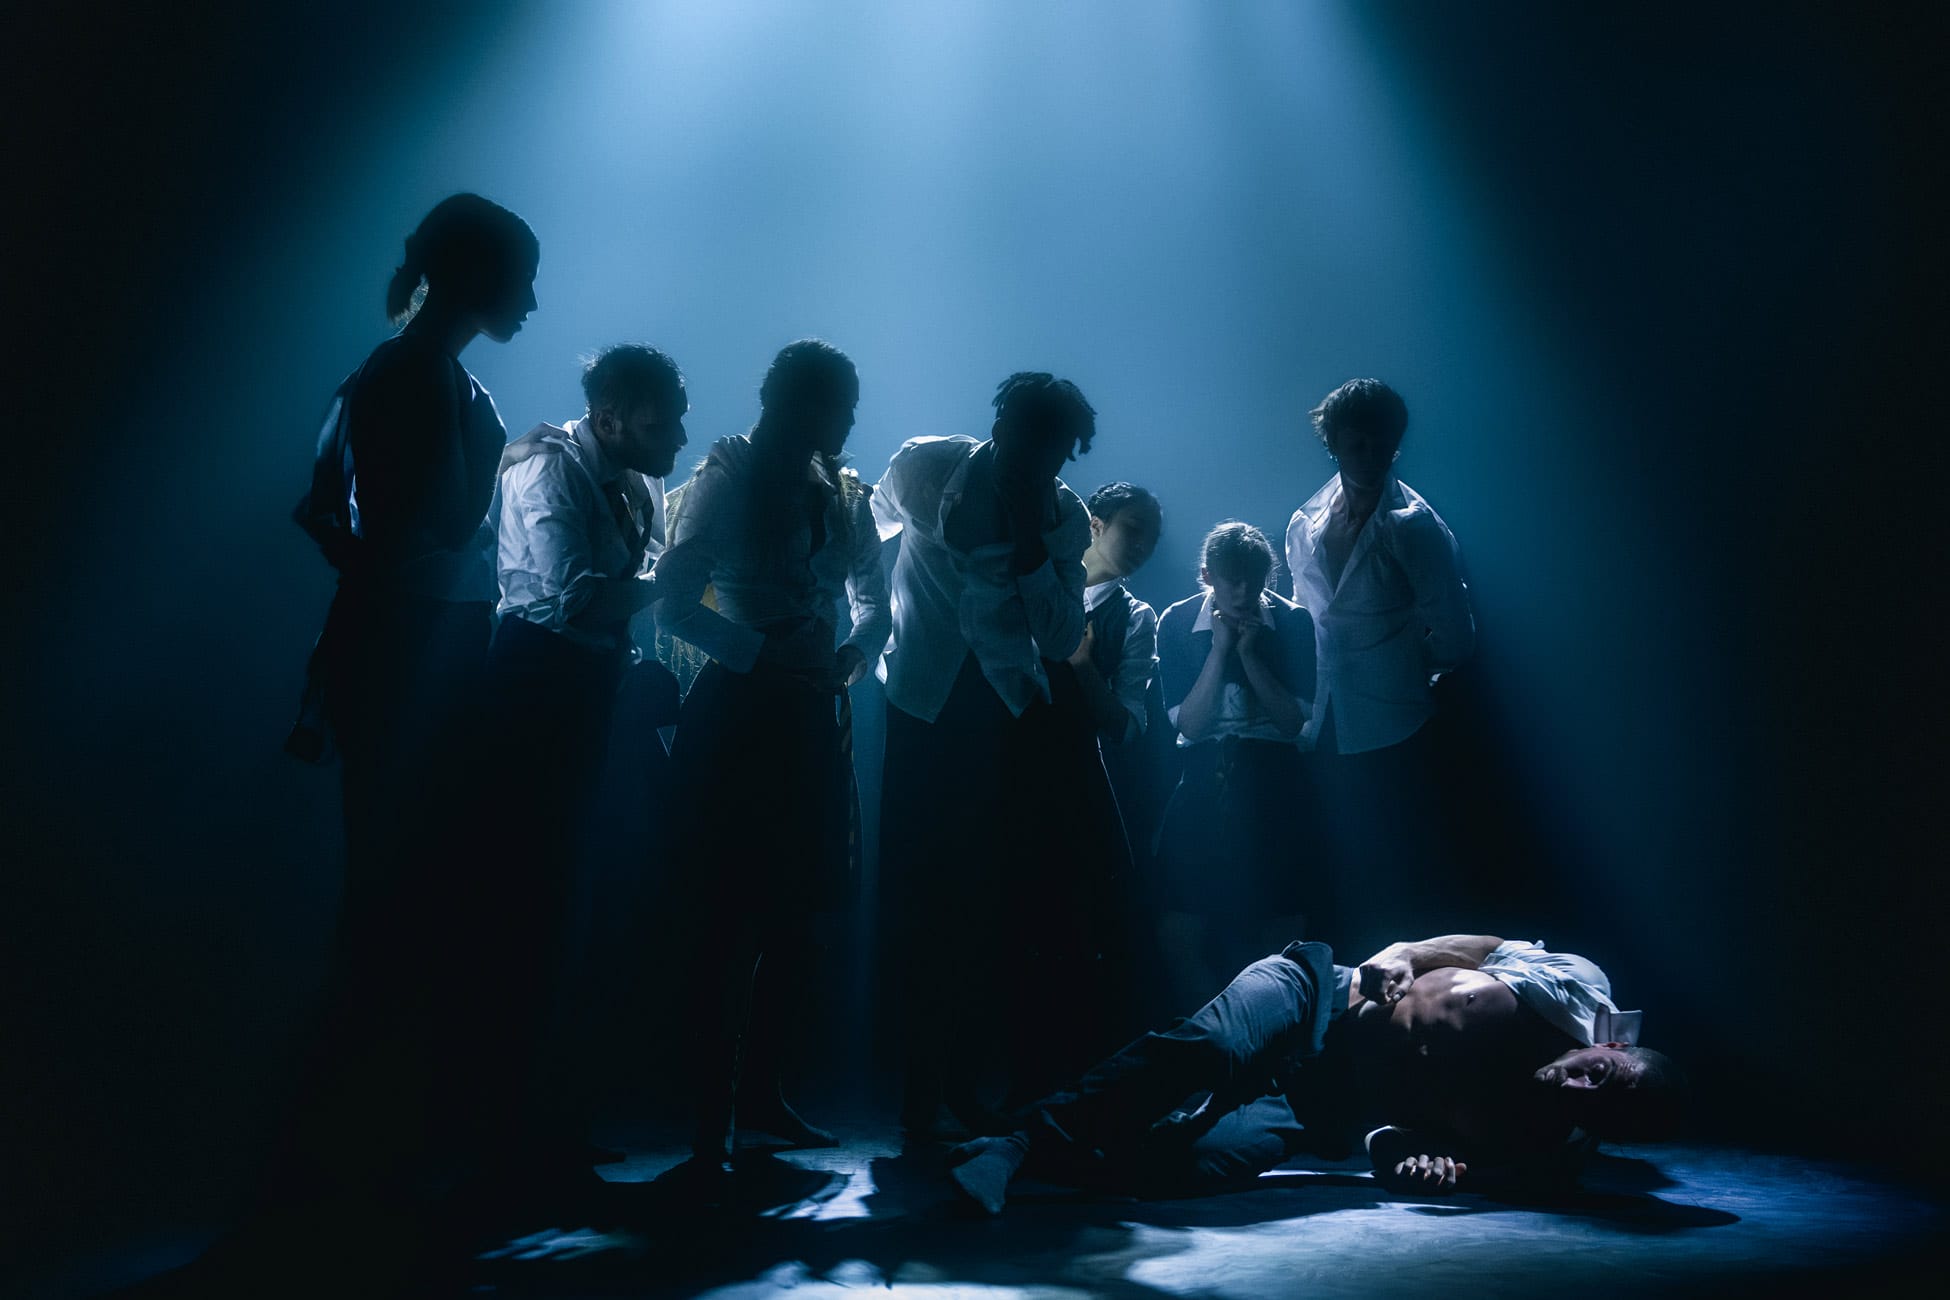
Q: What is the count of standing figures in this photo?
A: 7